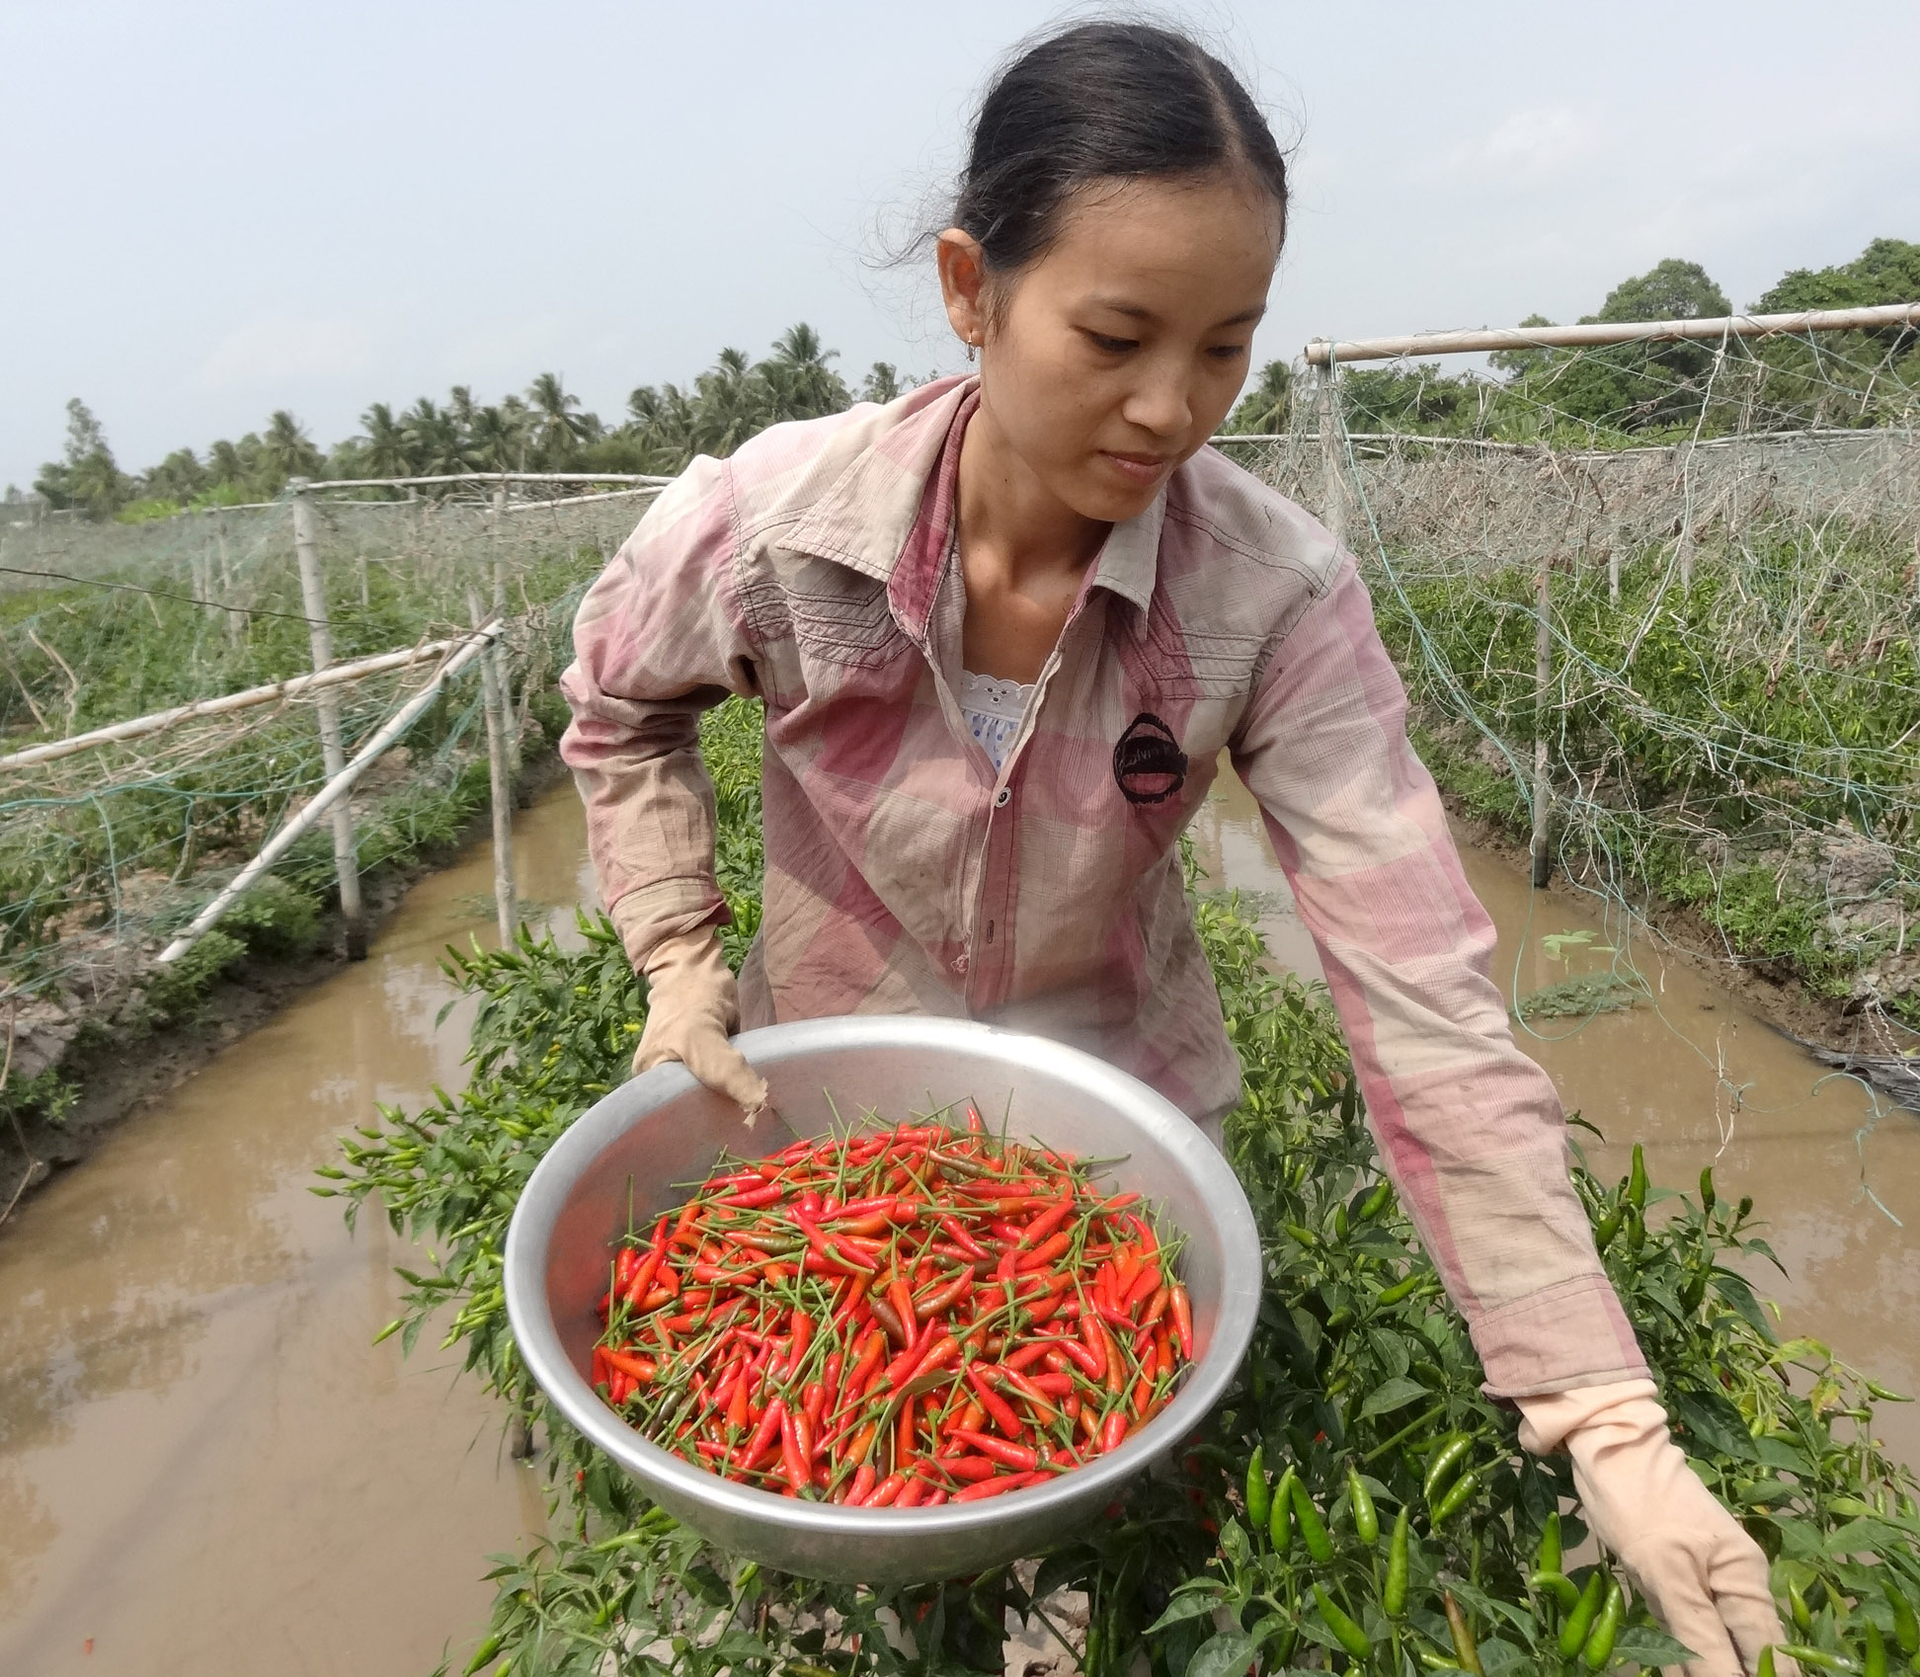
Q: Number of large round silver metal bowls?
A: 1